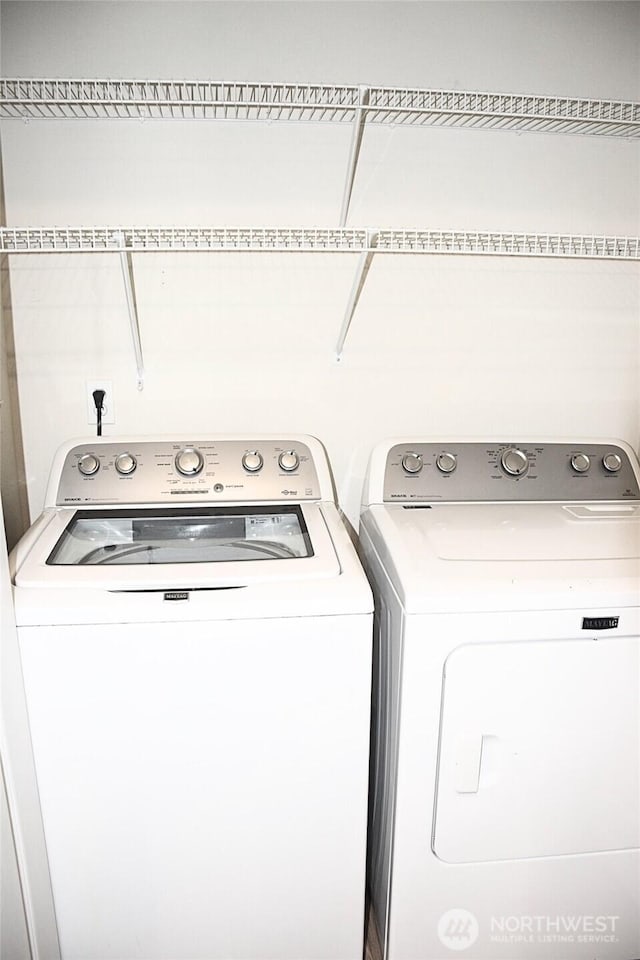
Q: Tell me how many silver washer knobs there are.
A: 5